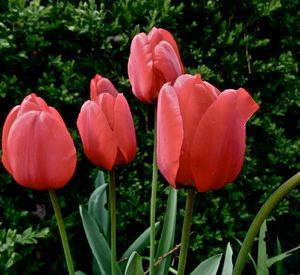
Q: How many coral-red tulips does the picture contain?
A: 4